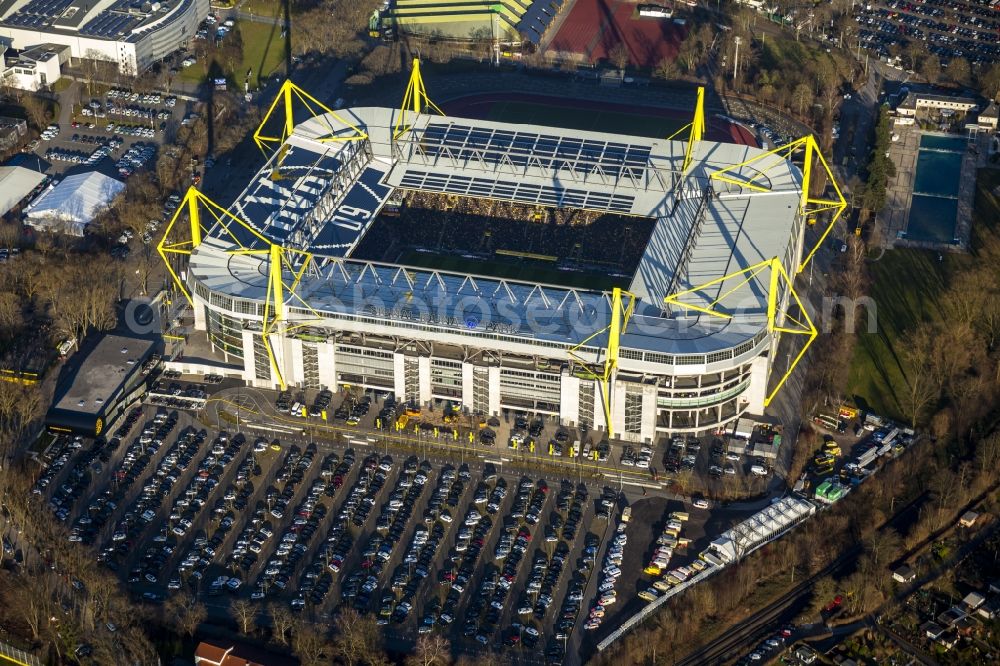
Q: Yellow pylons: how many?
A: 8